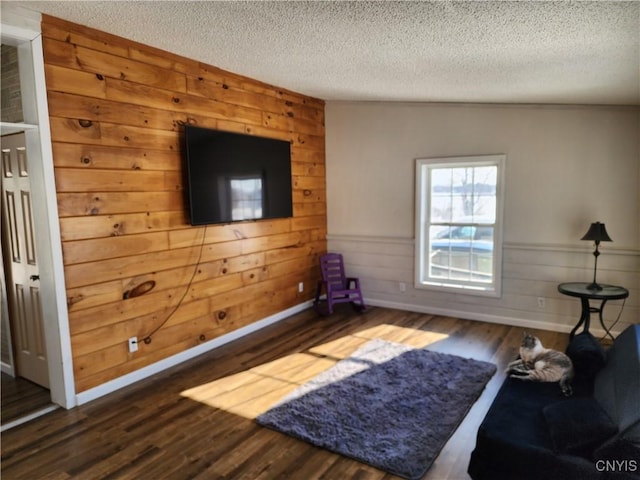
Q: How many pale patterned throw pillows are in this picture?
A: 0